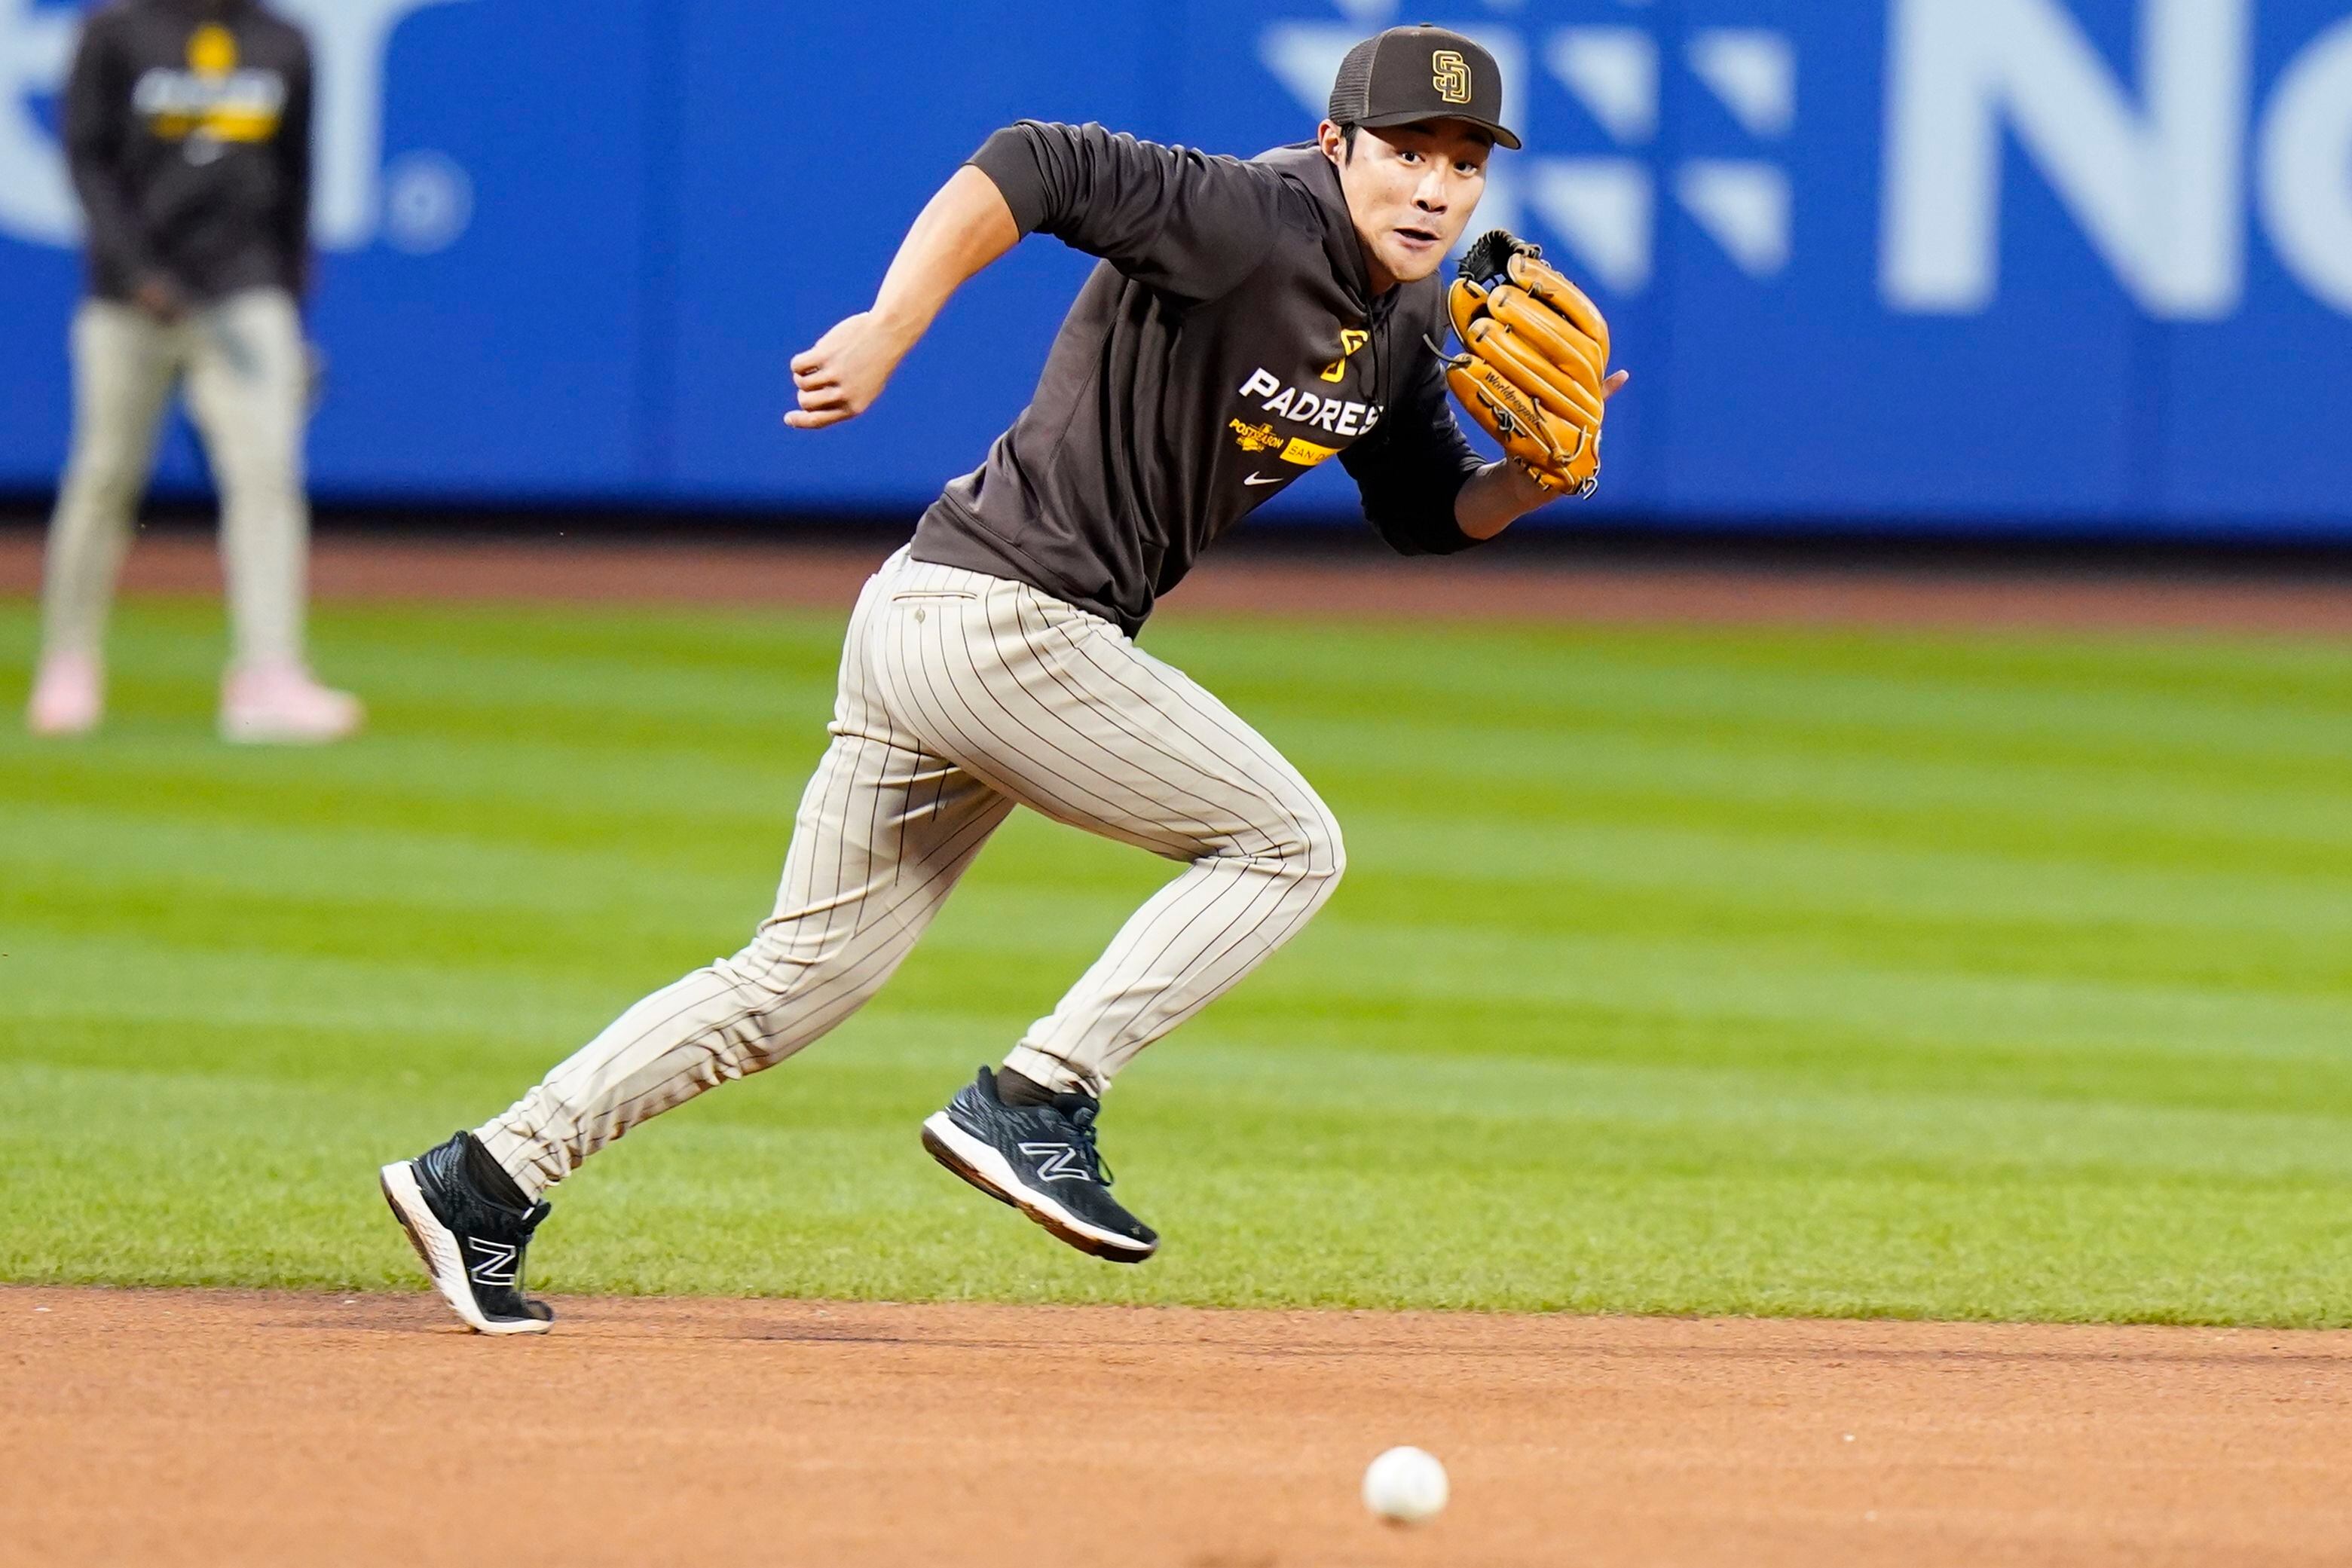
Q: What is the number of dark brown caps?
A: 1